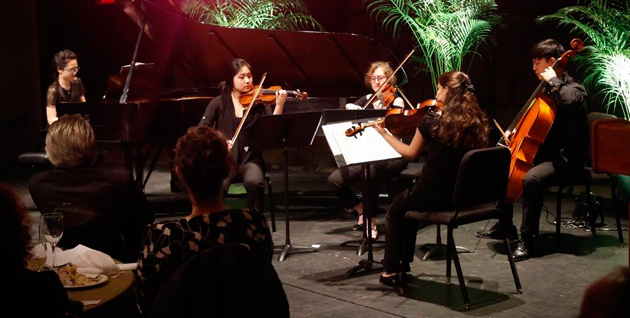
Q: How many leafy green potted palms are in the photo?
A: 3